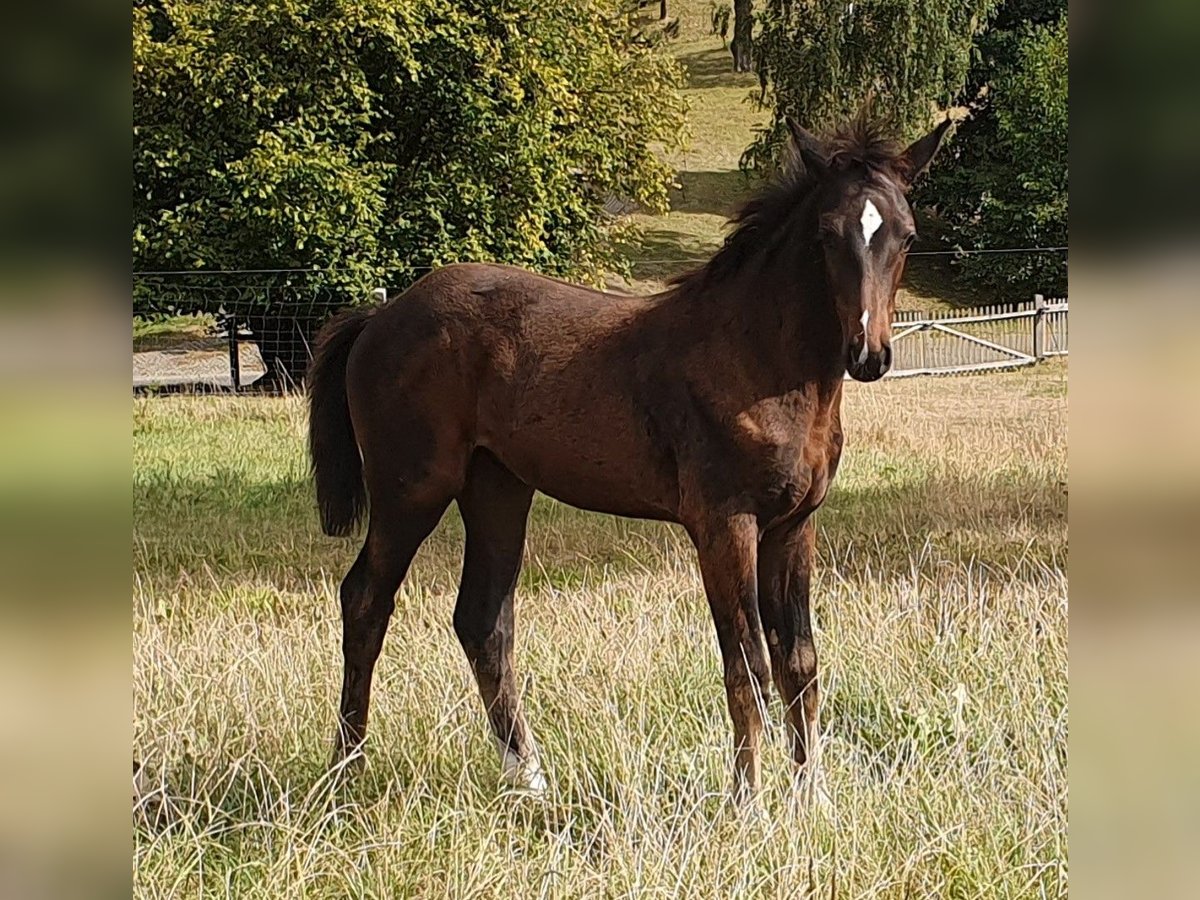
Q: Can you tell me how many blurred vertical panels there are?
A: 2